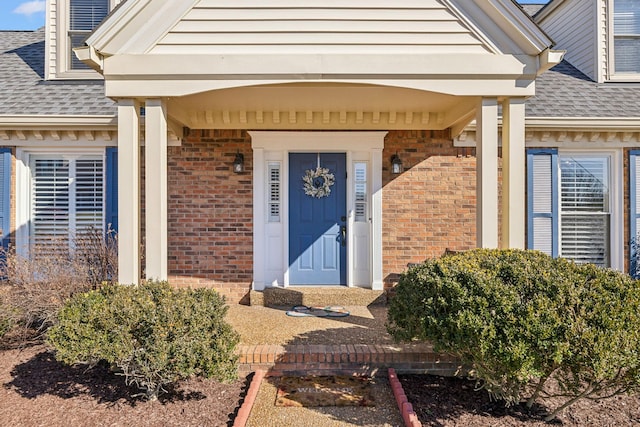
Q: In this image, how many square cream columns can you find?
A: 4